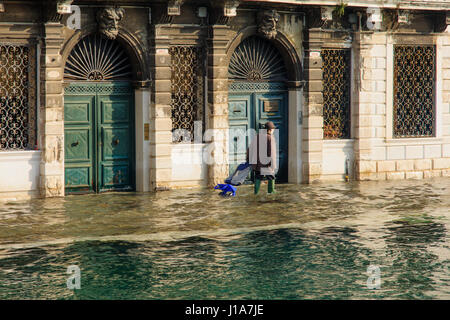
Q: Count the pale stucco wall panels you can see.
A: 3